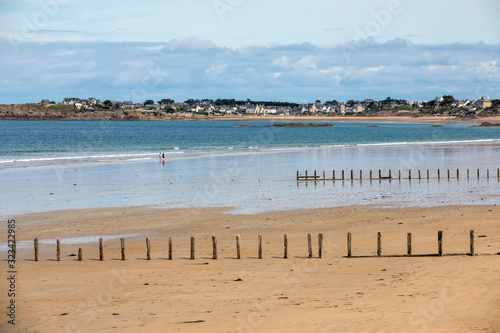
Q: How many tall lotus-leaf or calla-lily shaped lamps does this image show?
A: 0